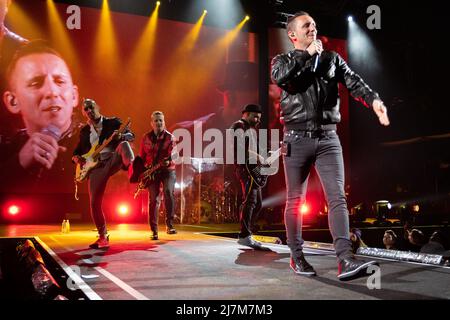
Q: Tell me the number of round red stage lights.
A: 3